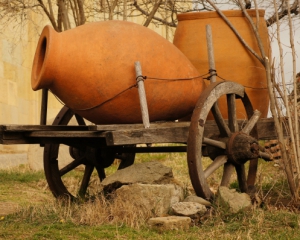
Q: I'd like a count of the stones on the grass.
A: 6